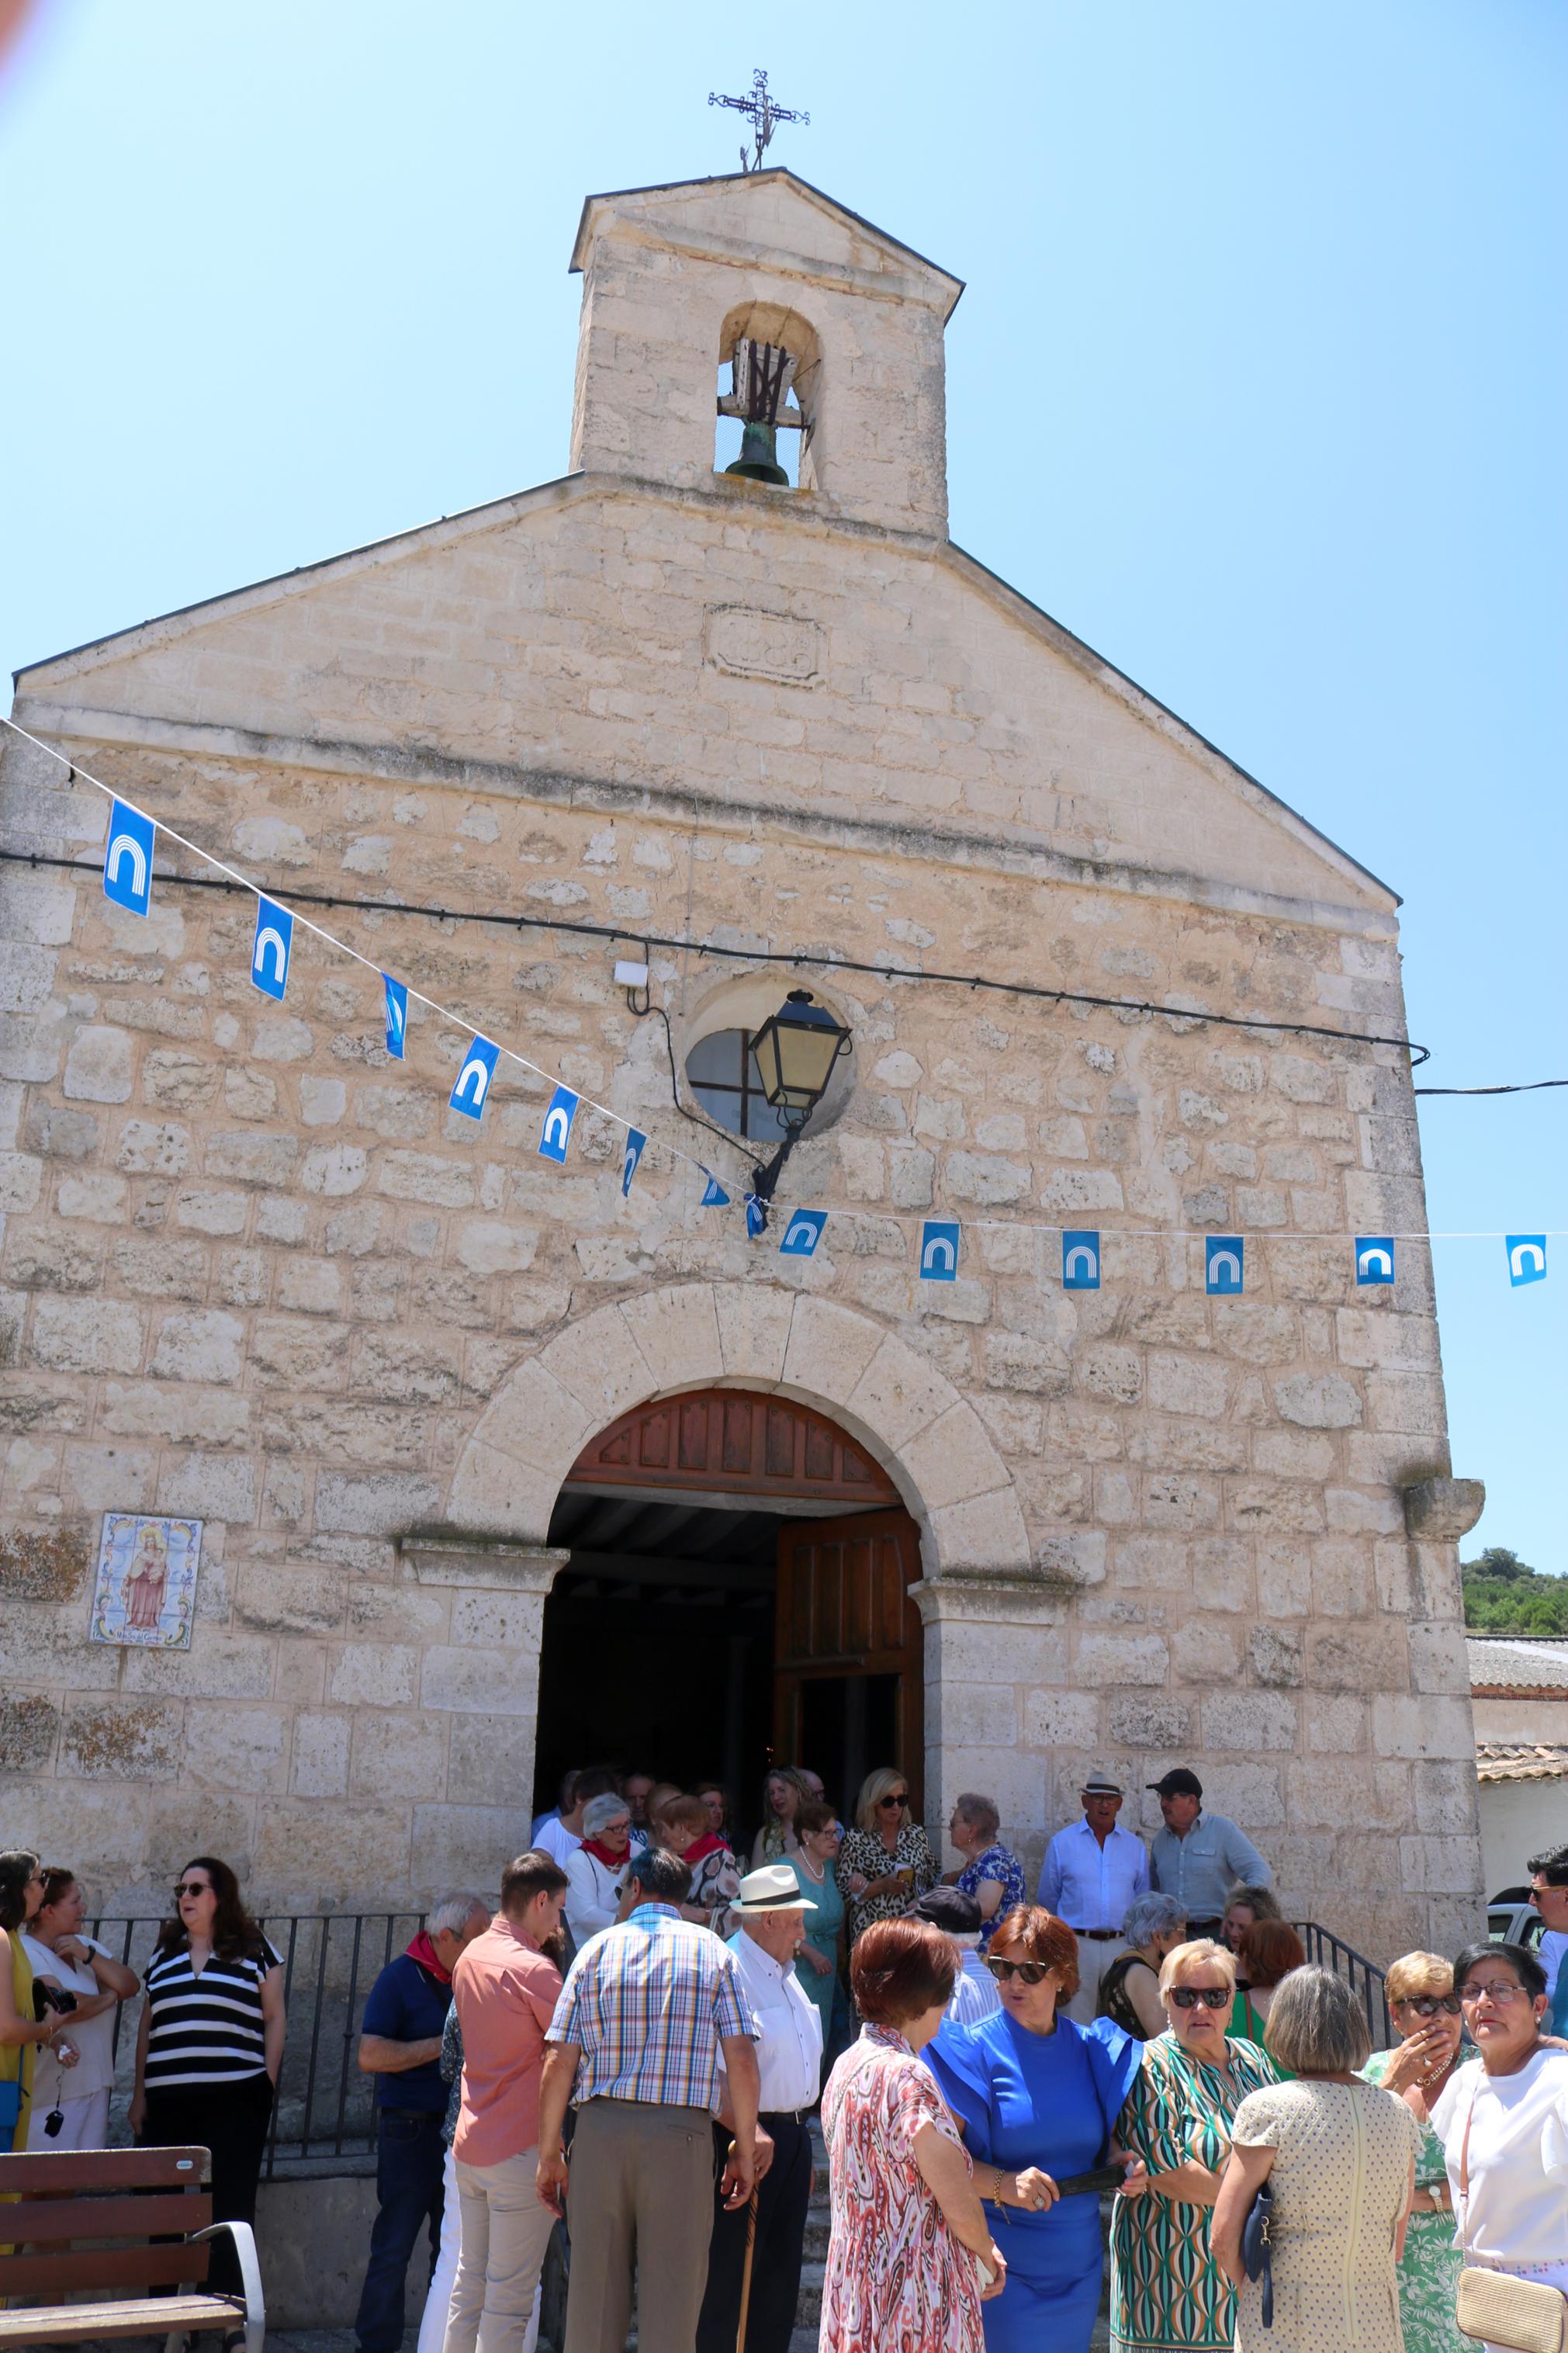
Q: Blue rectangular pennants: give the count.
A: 14